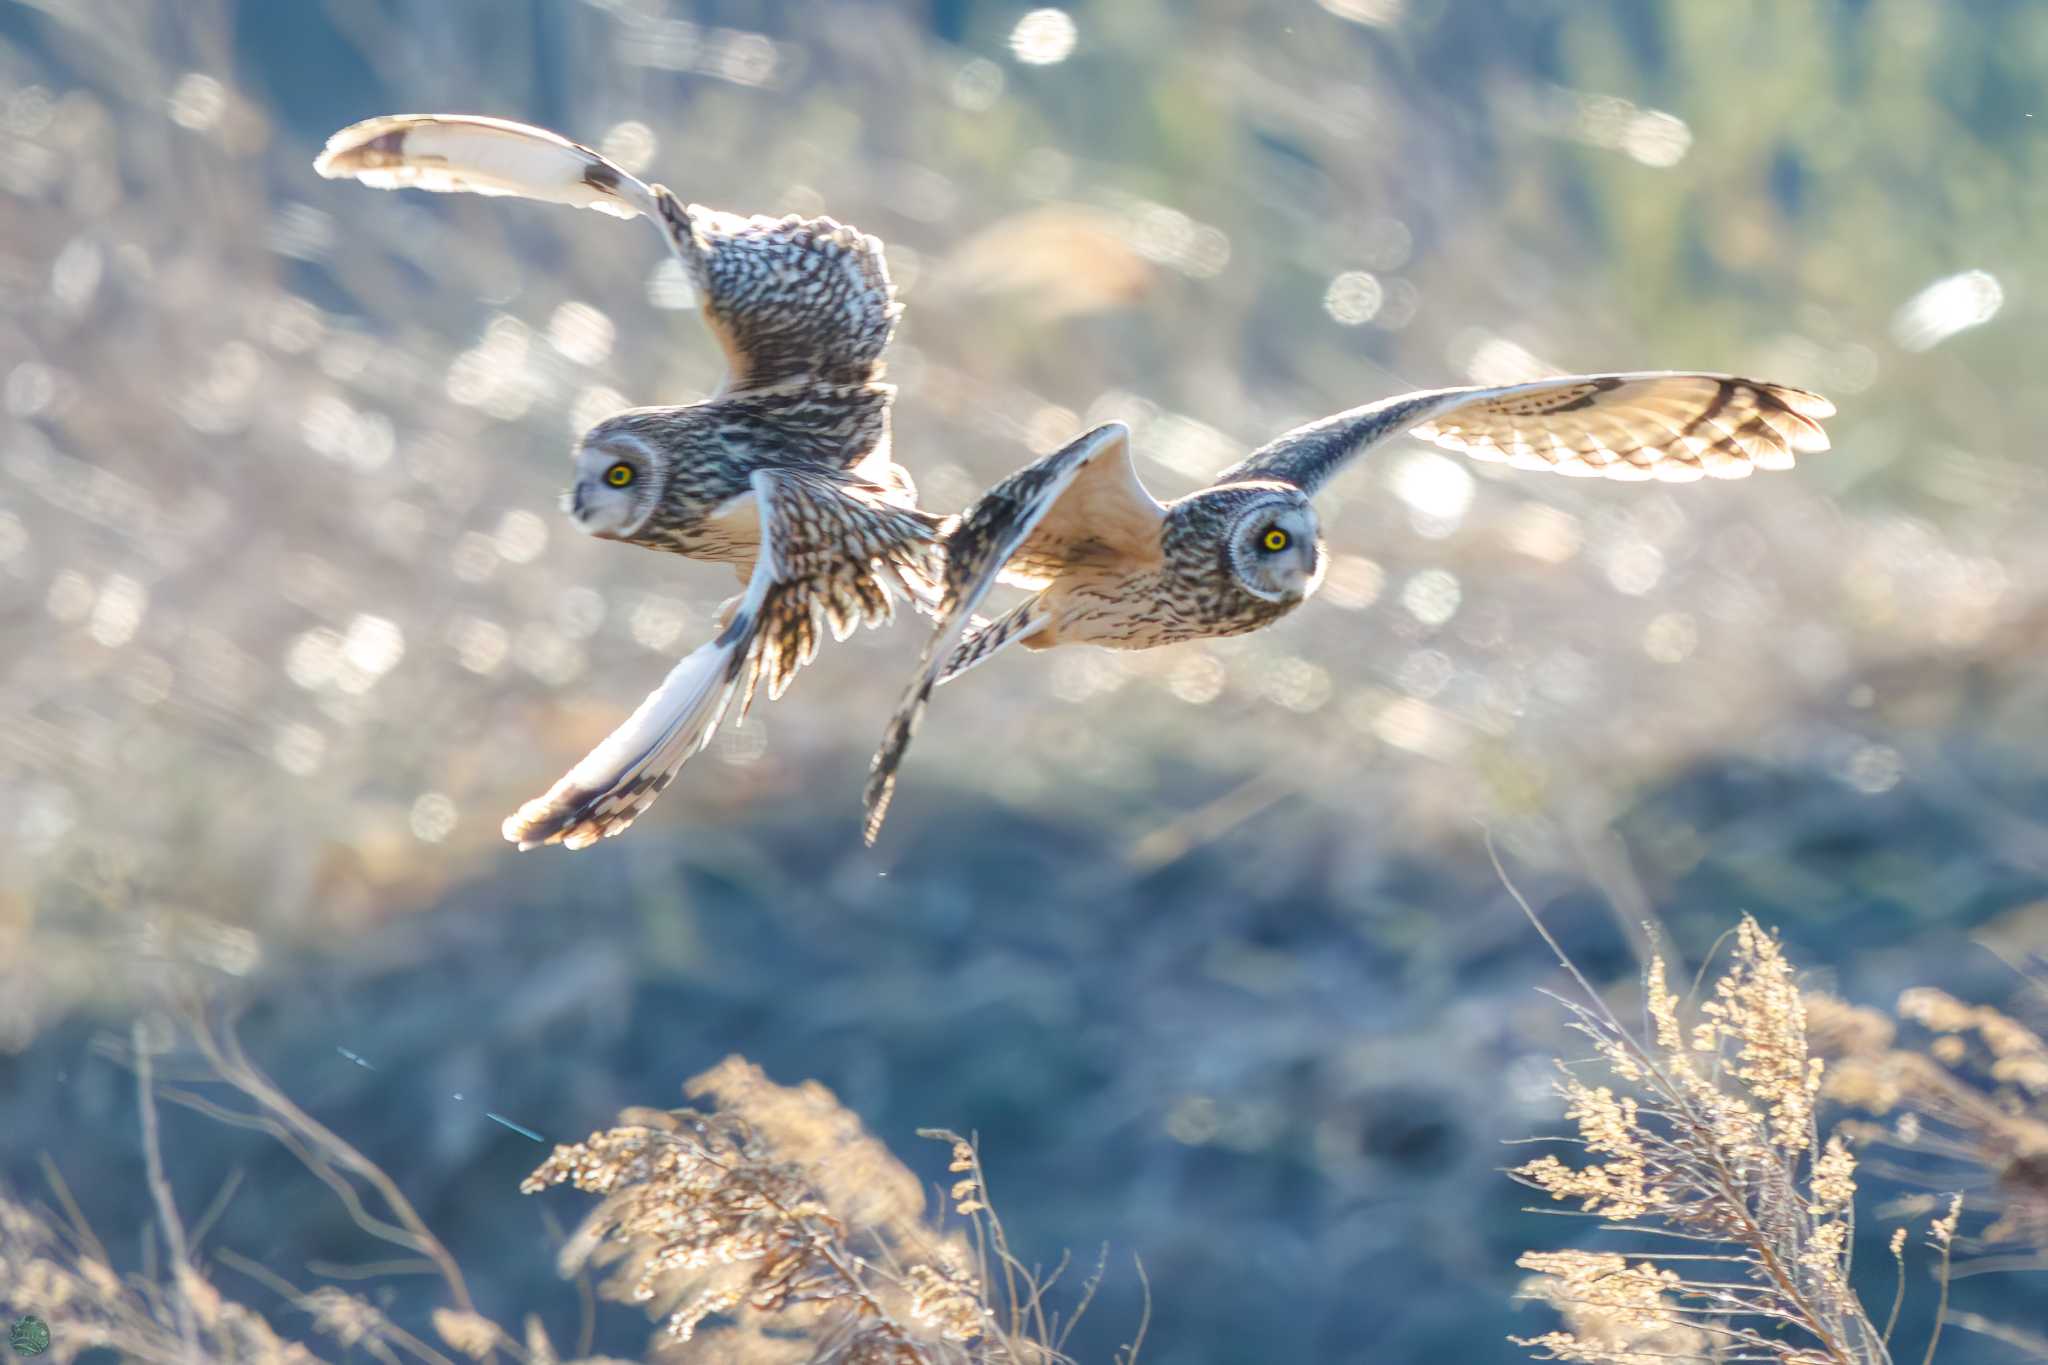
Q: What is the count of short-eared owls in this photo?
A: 2